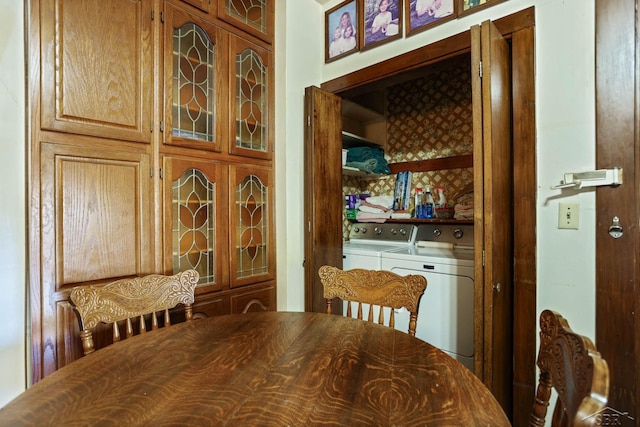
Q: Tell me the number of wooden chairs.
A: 3